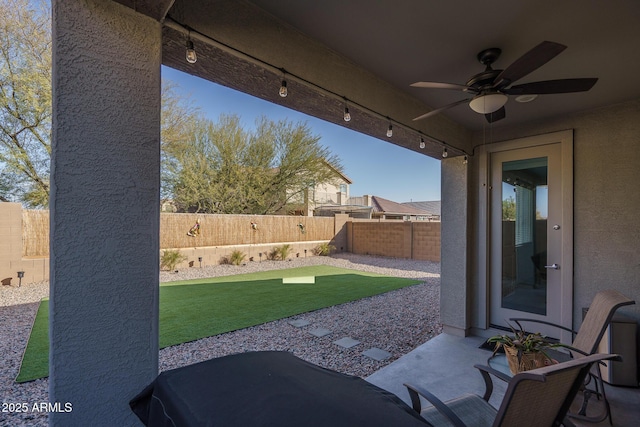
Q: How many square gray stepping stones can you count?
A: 4